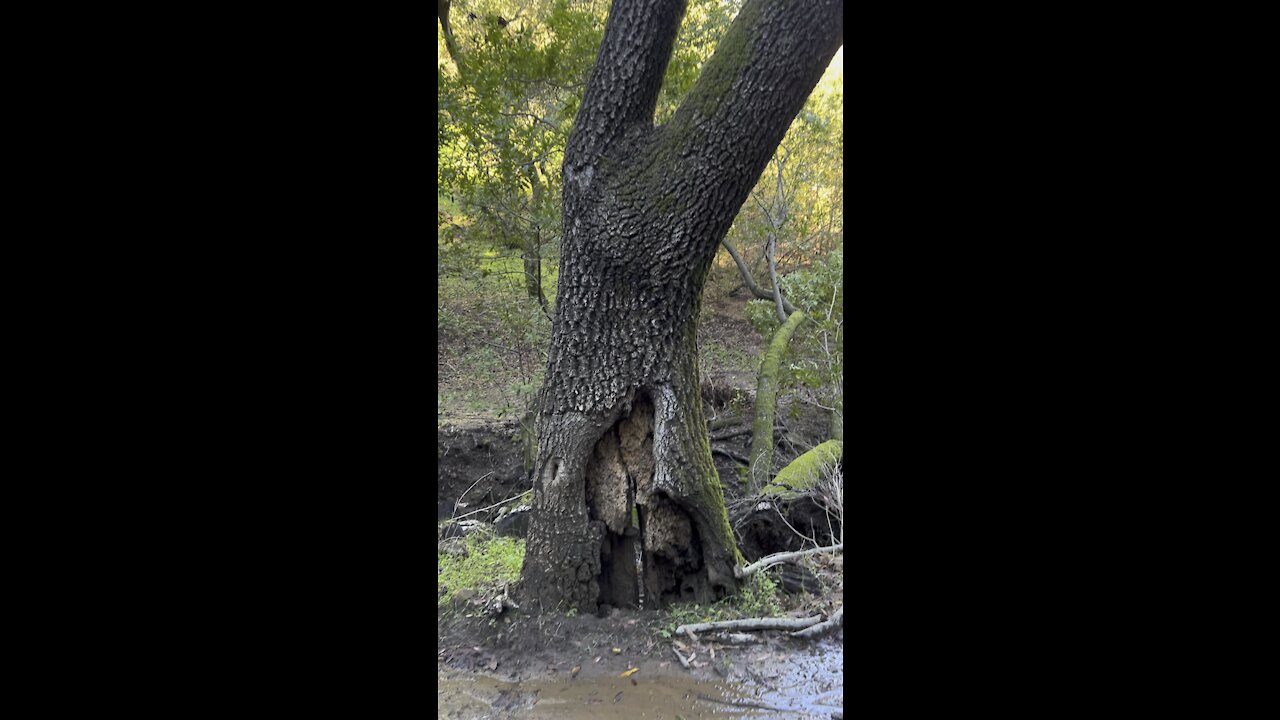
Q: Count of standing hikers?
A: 0